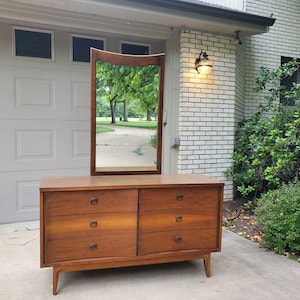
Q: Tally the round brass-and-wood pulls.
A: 6